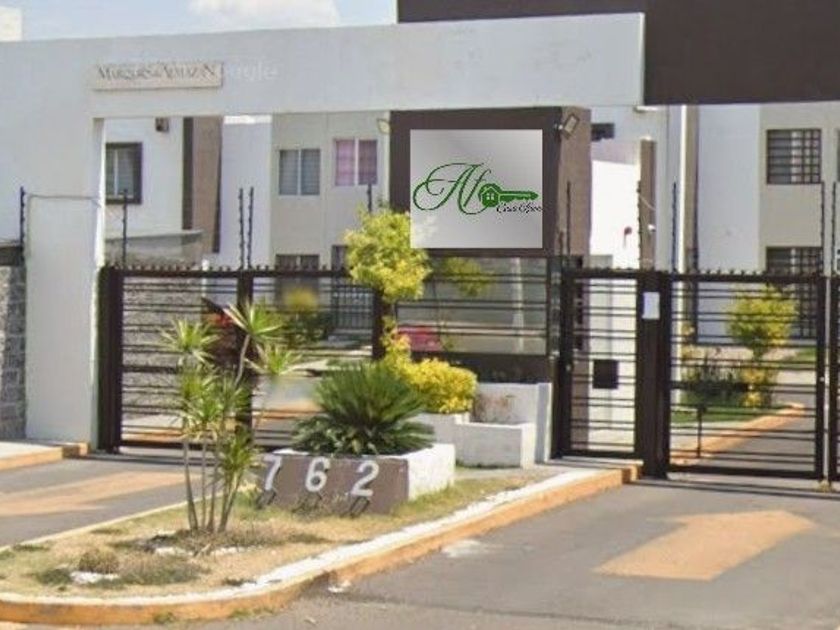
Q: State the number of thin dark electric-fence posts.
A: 10